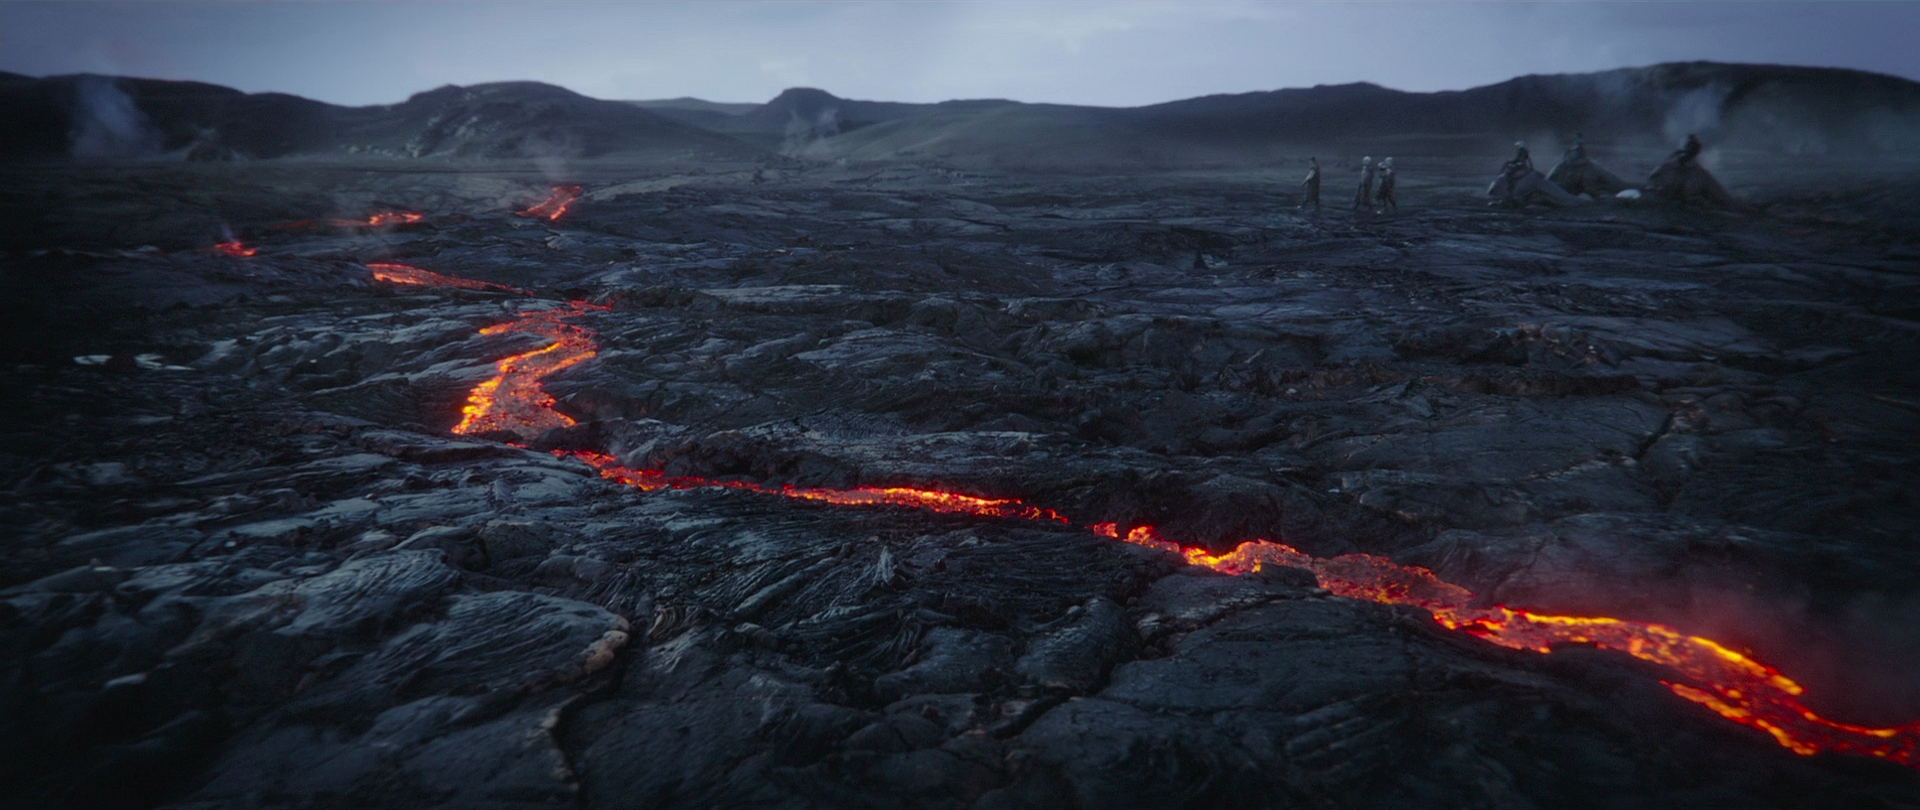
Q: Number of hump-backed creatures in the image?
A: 3